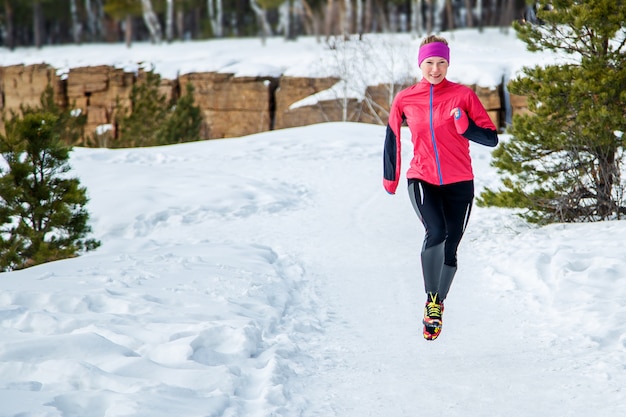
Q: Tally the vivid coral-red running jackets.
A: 1